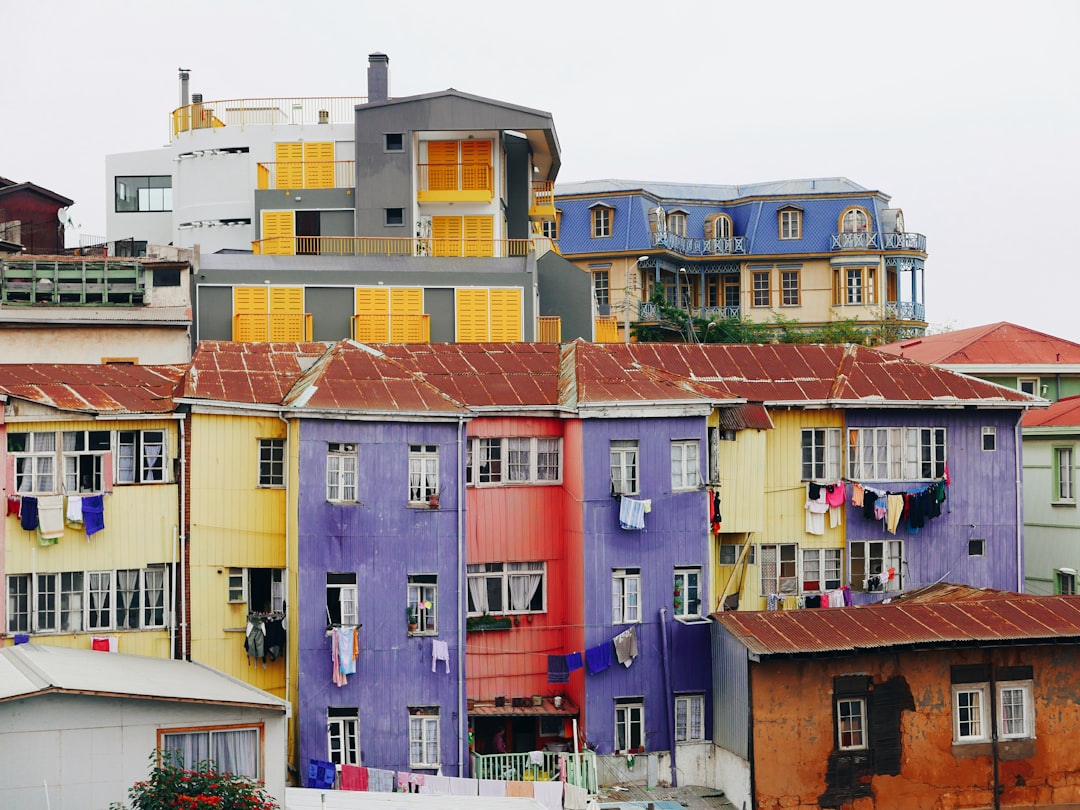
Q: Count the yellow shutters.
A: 13